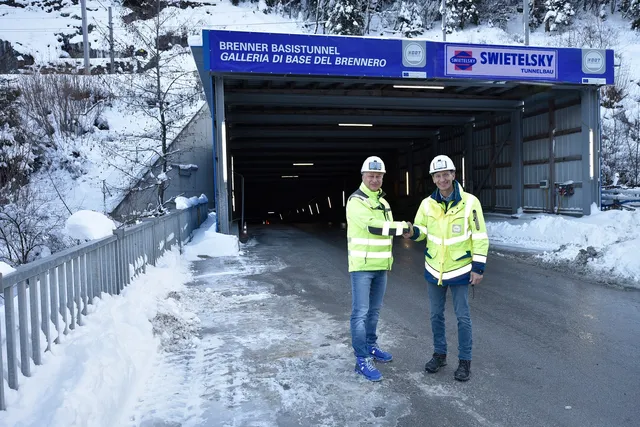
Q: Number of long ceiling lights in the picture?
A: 4